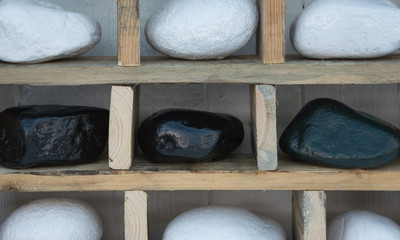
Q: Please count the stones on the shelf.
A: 9